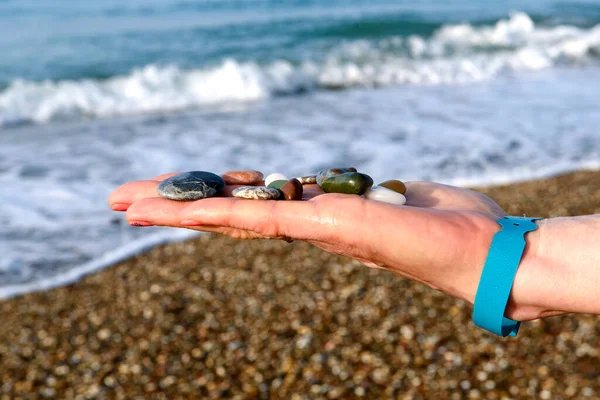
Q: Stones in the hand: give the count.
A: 11